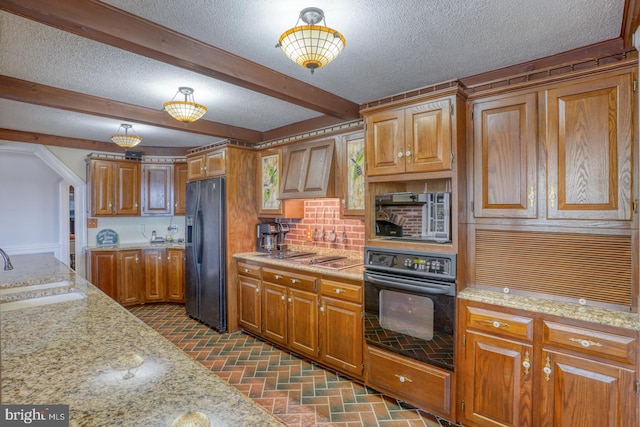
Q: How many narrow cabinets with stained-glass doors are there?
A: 2